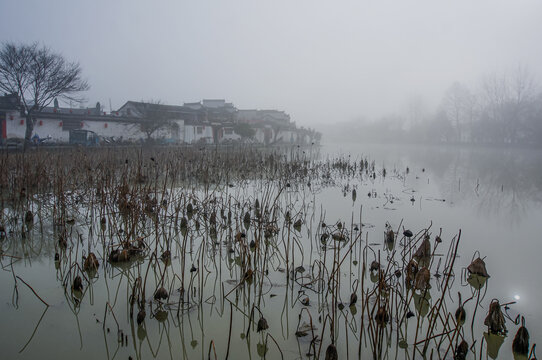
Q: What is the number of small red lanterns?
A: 11